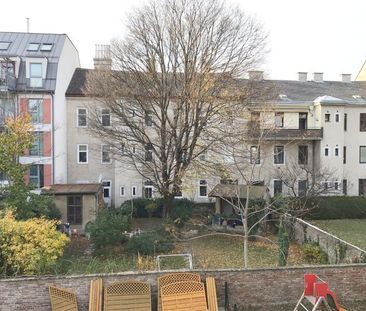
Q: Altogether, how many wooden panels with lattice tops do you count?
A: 4